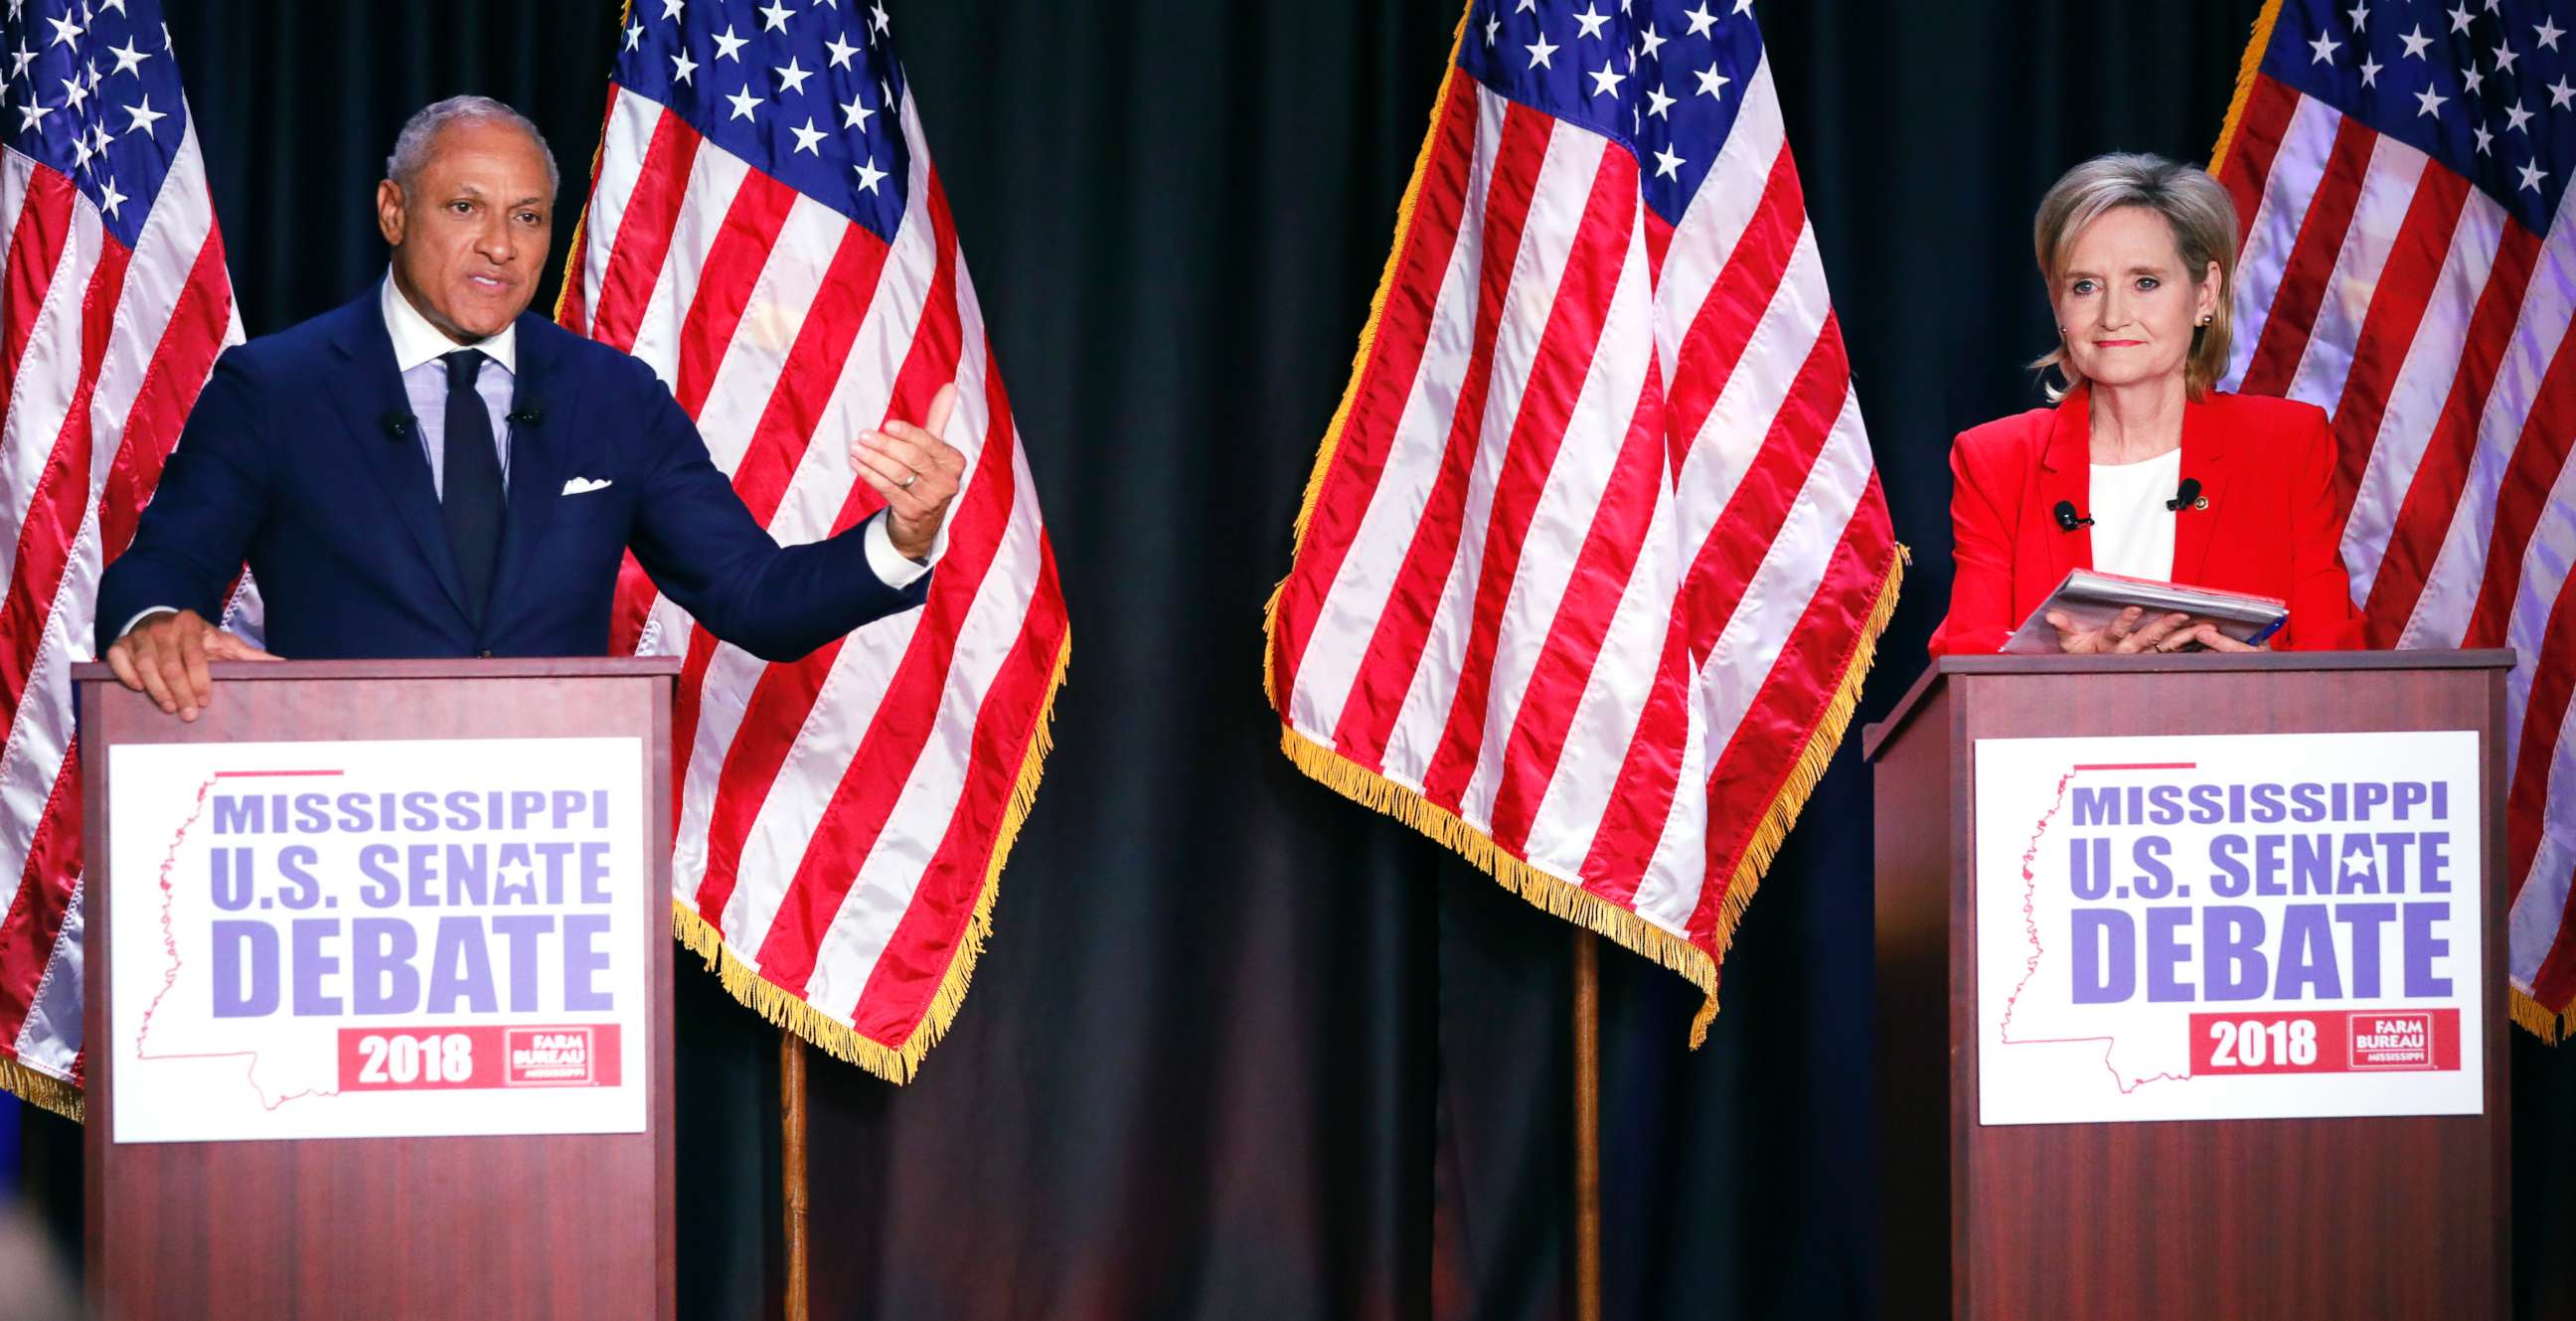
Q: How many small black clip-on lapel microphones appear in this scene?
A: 4